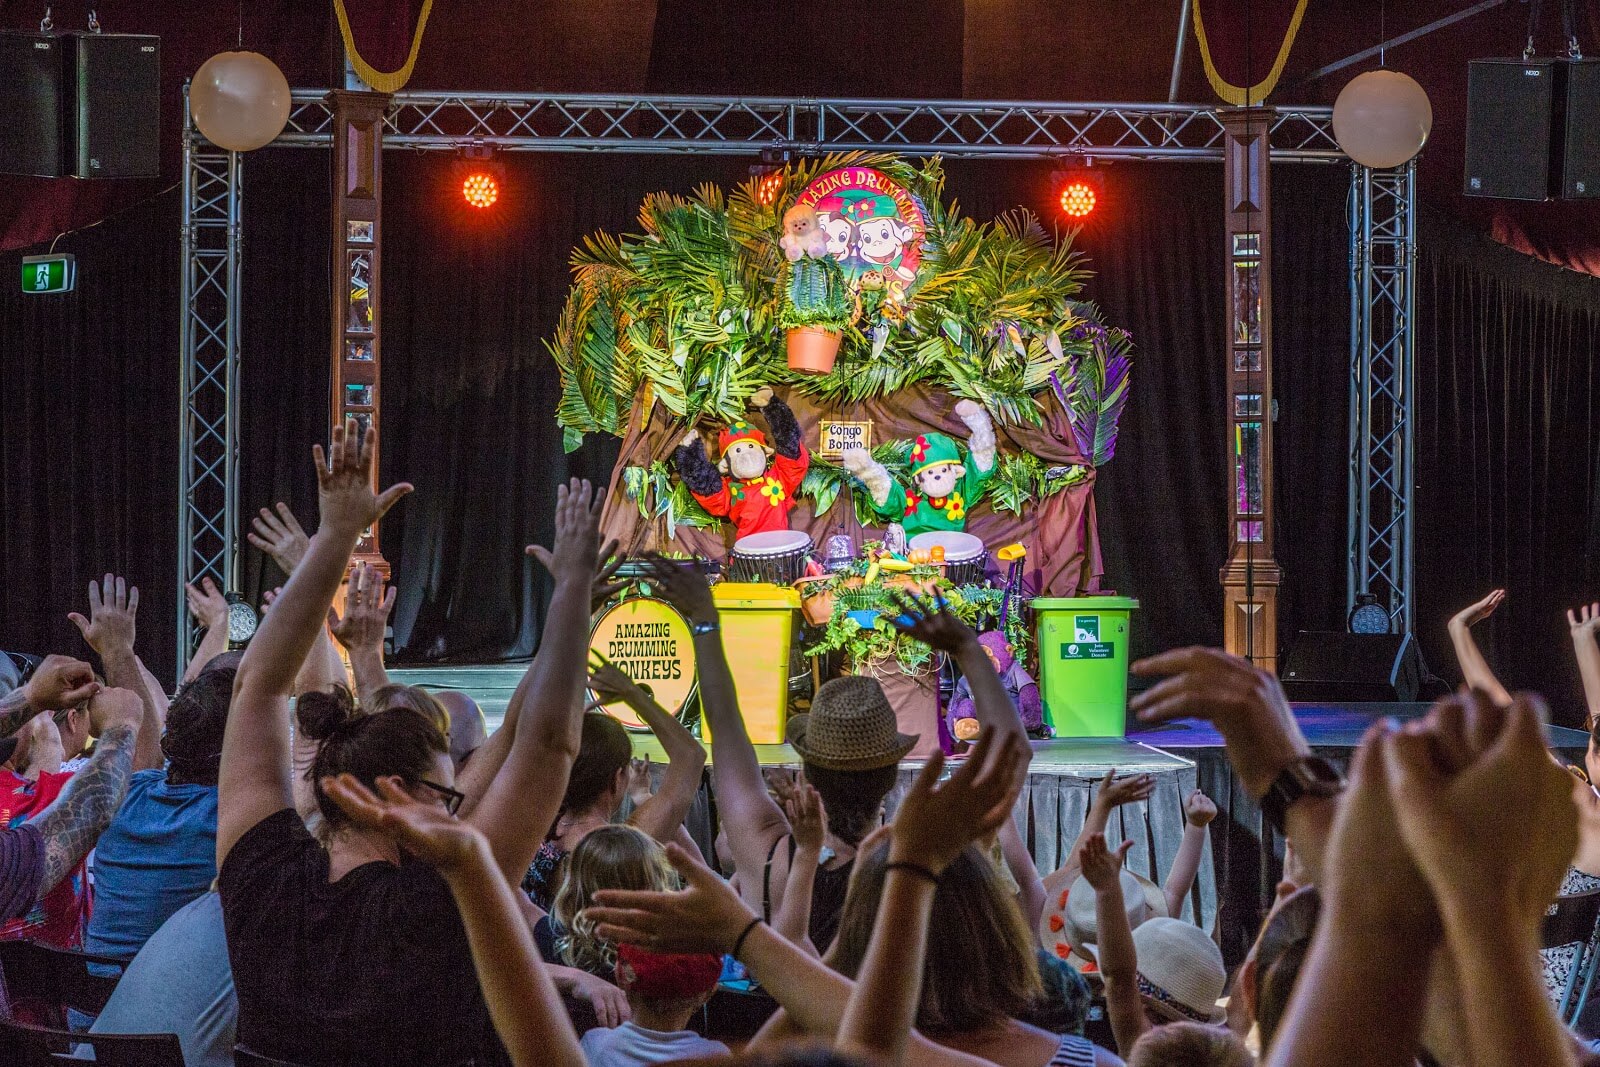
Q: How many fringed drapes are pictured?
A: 2